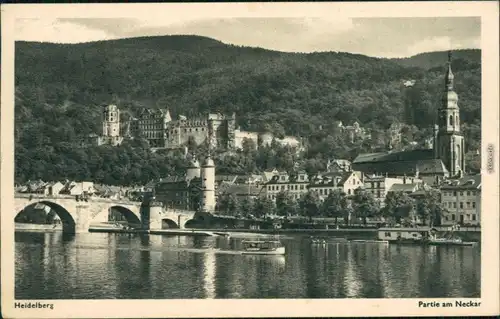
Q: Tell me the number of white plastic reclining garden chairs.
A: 0